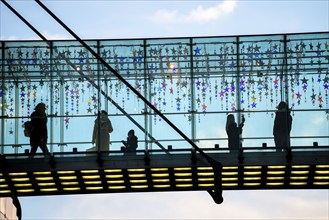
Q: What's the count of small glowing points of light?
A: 2